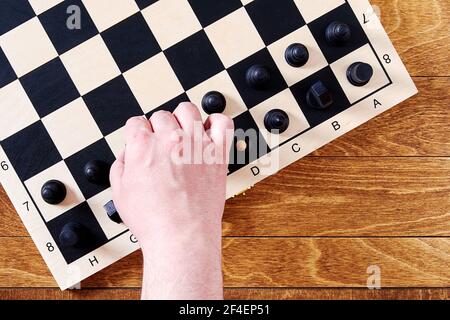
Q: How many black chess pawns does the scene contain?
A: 6